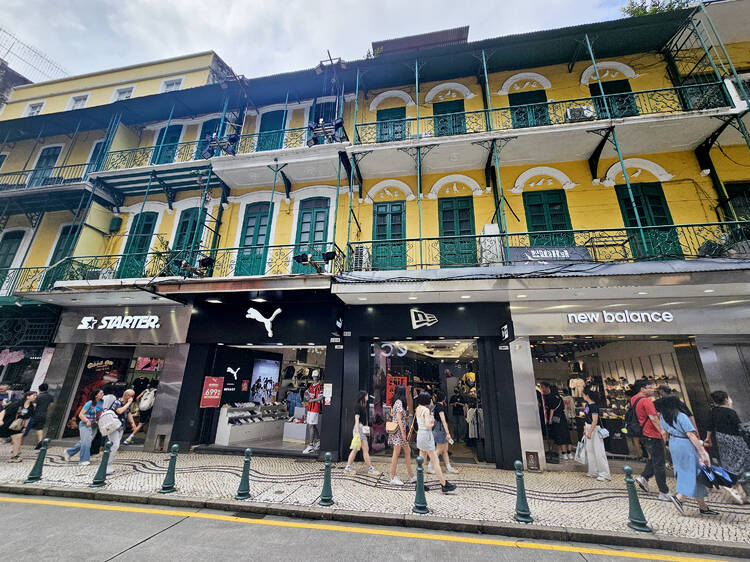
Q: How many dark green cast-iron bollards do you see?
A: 8